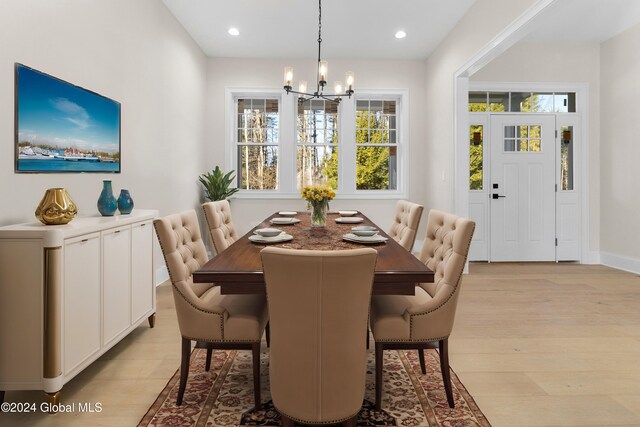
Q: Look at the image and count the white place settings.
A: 6